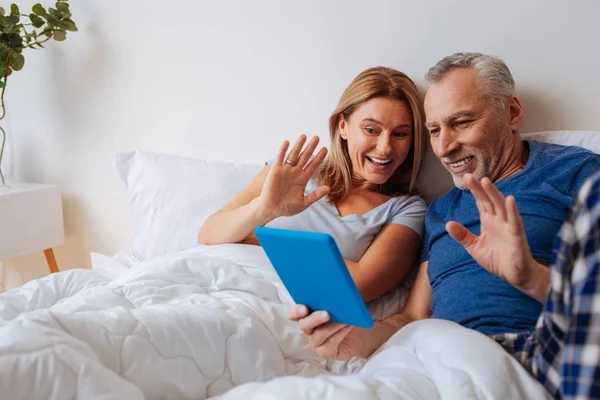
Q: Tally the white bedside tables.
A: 1